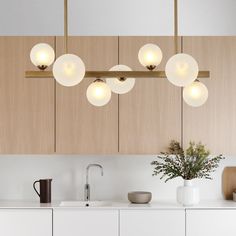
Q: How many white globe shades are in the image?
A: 7